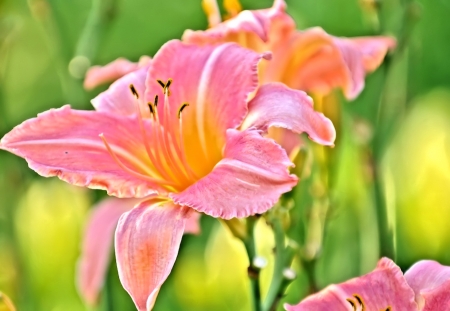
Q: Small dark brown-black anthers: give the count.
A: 9